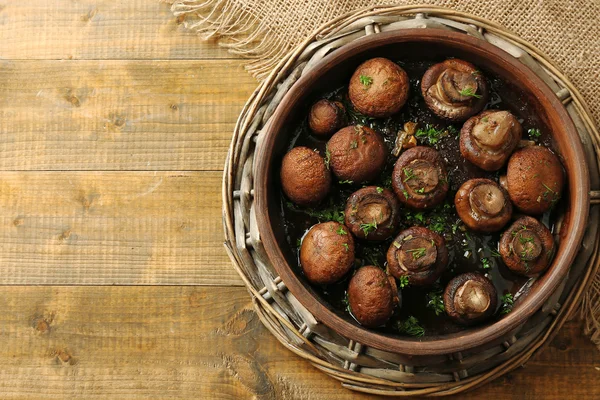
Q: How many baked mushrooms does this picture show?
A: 15